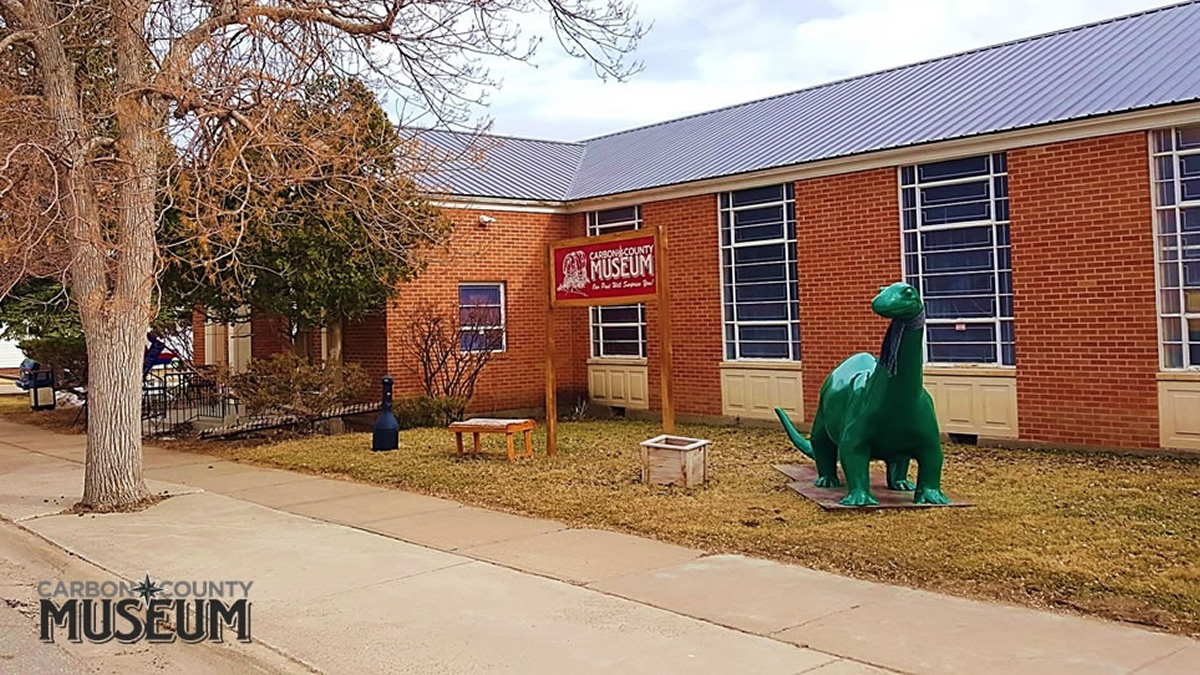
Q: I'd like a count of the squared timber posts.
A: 2